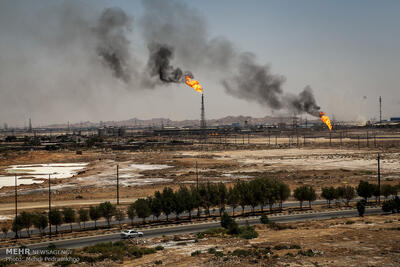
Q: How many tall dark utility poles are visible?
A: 5